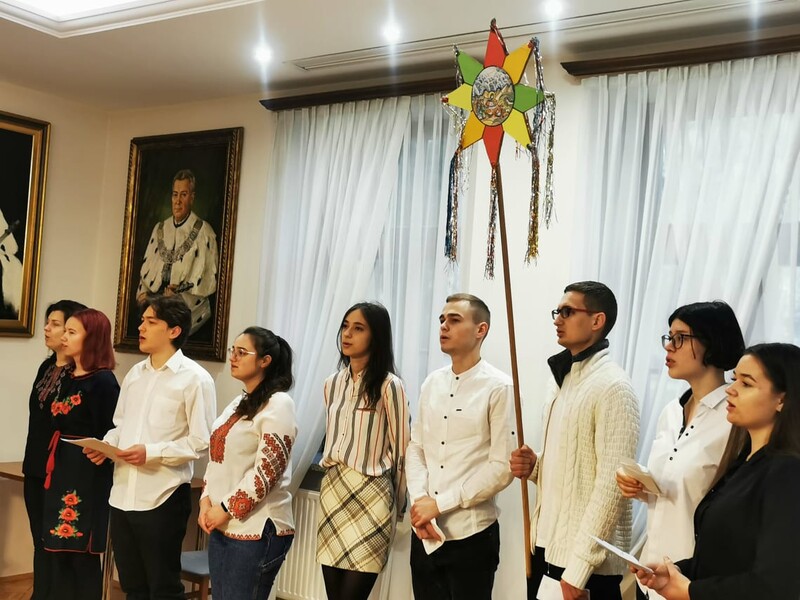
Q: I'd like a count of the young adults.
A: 9